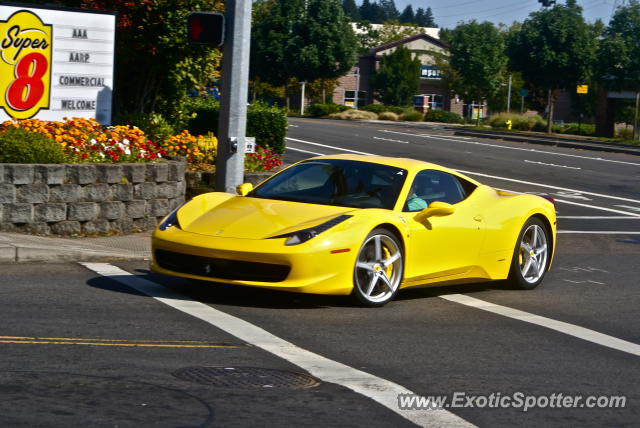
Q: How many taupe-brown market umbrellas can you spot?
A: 0